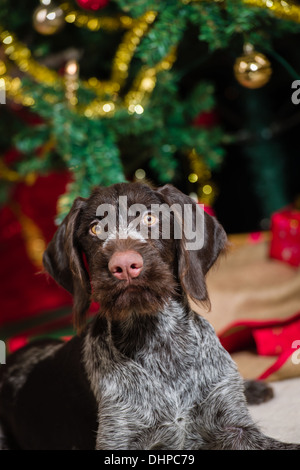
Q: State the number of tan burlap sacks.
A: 1